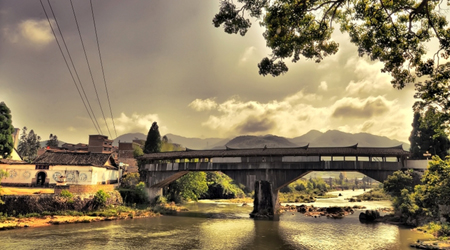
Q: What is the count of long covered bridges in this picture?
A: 1